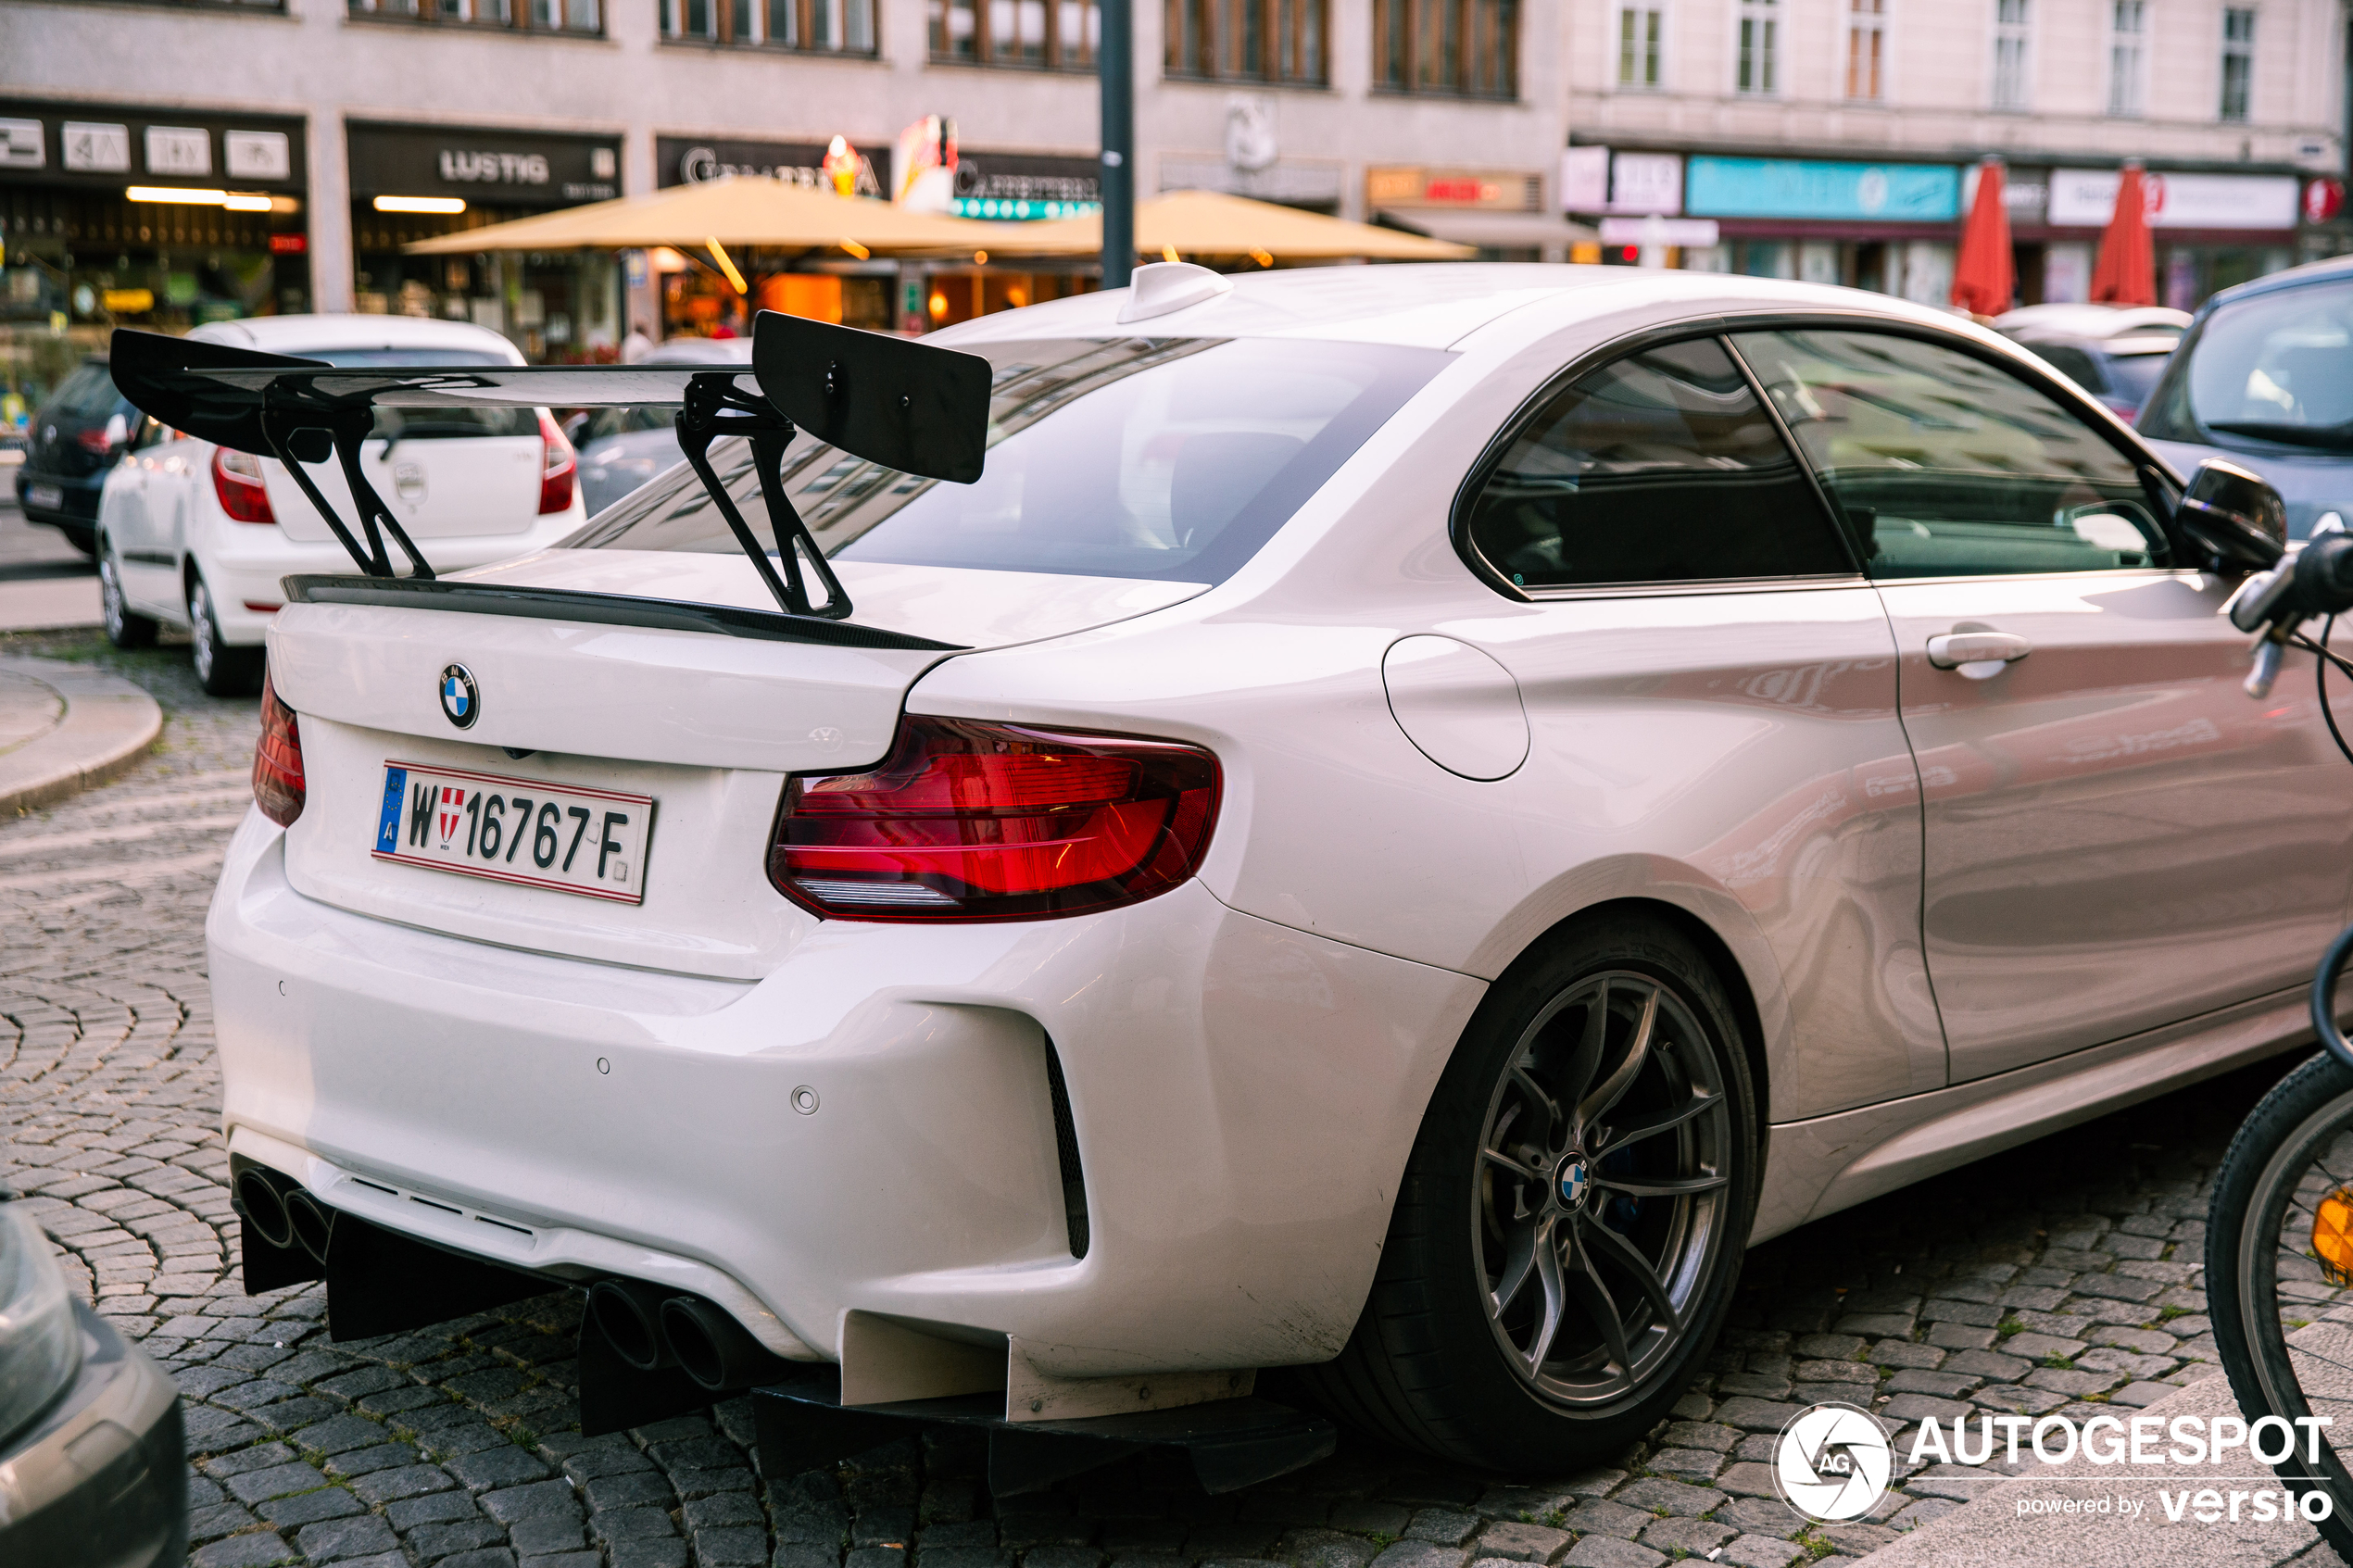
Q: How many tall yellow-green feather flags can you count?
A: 0